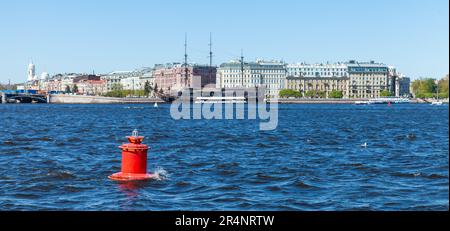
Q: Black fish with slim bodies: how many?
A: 0